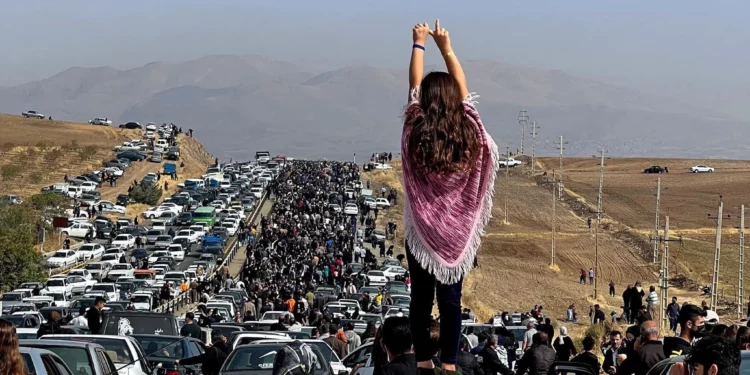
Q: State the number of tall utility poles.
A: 11